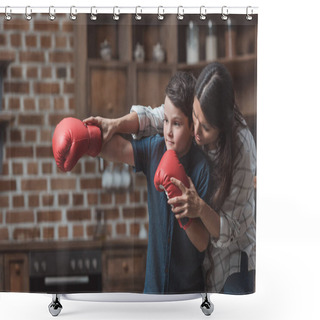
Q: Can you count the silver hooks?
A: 12